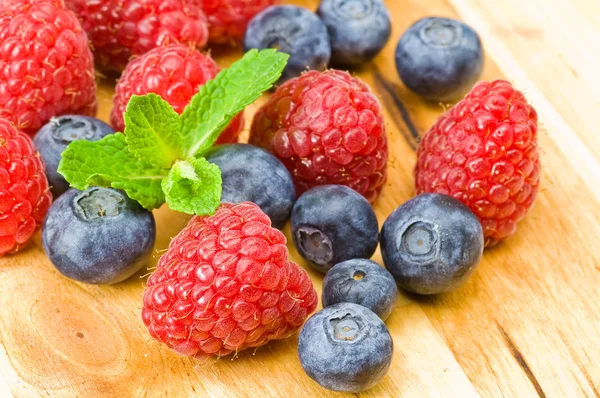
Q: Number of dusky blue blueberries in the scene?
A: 10